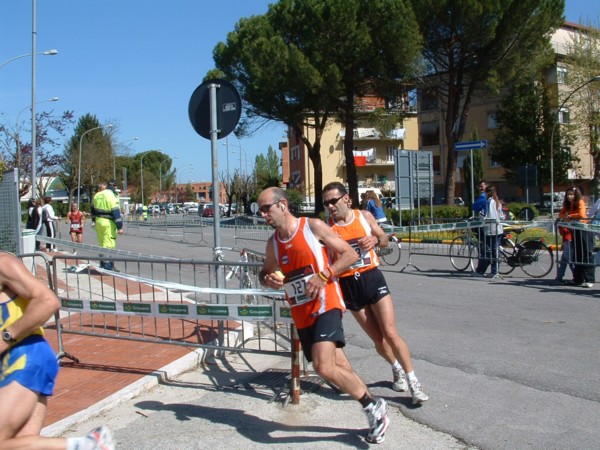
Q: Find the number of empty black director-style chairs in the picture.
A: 0